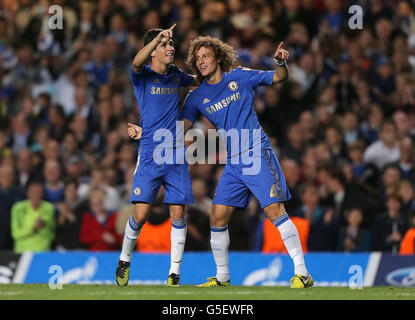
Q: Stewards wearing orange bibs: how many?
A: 3